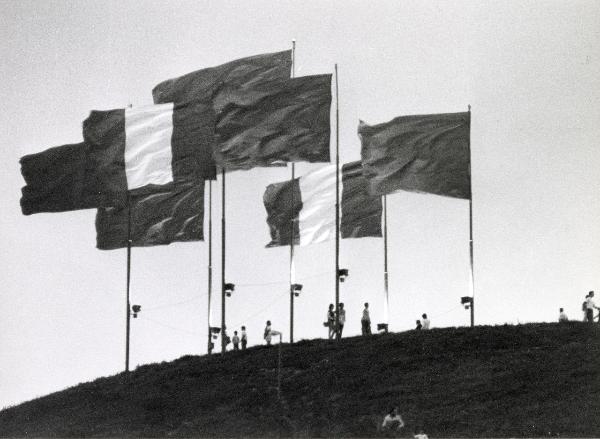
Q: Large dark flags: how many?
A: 5